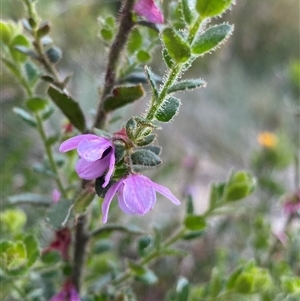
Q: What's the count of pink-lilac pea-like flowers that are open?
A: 2